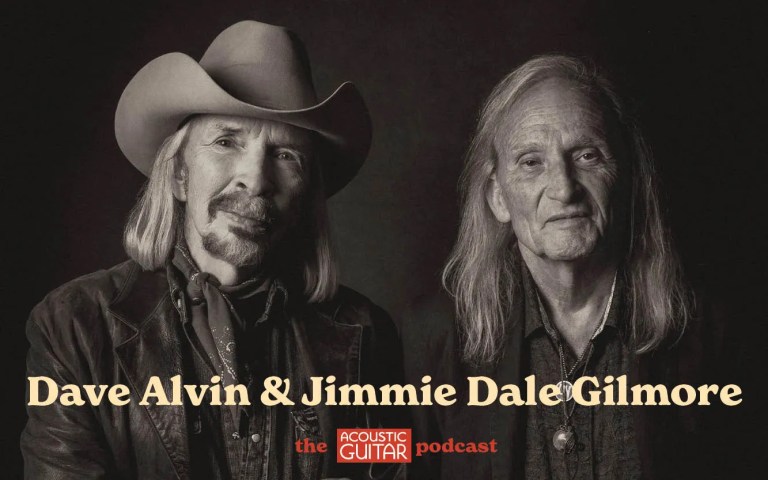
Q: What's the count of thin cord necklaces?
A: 2